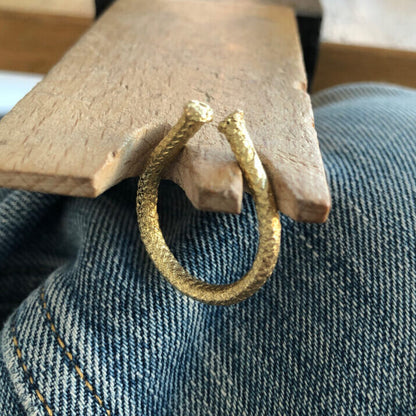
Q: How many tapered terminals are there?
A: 2